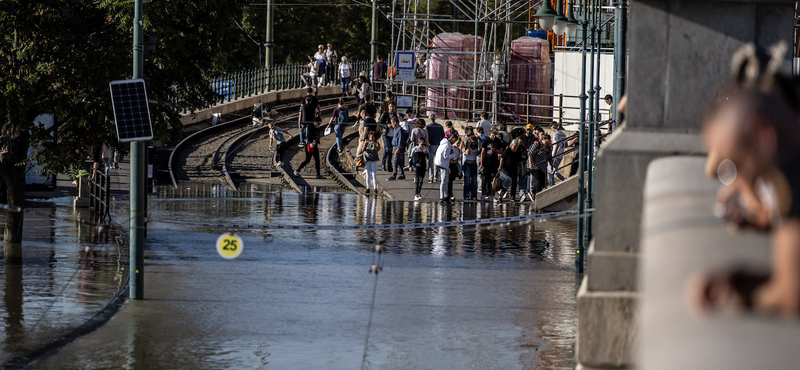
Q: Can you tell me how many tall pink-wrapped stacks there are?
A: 2